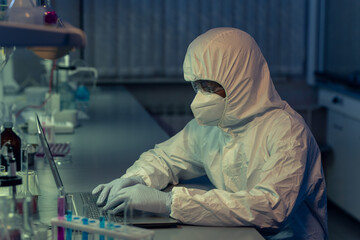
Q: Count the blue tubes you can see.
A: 4